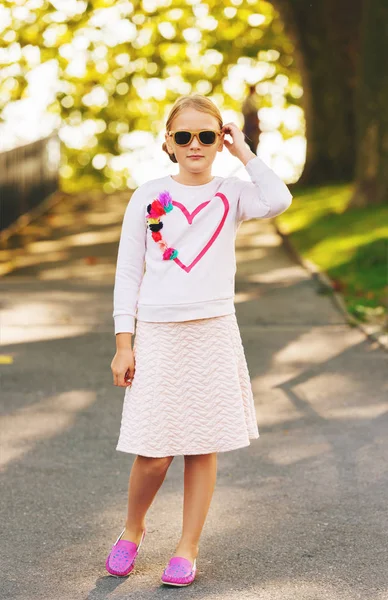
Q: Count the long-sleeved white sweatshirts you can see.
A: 1